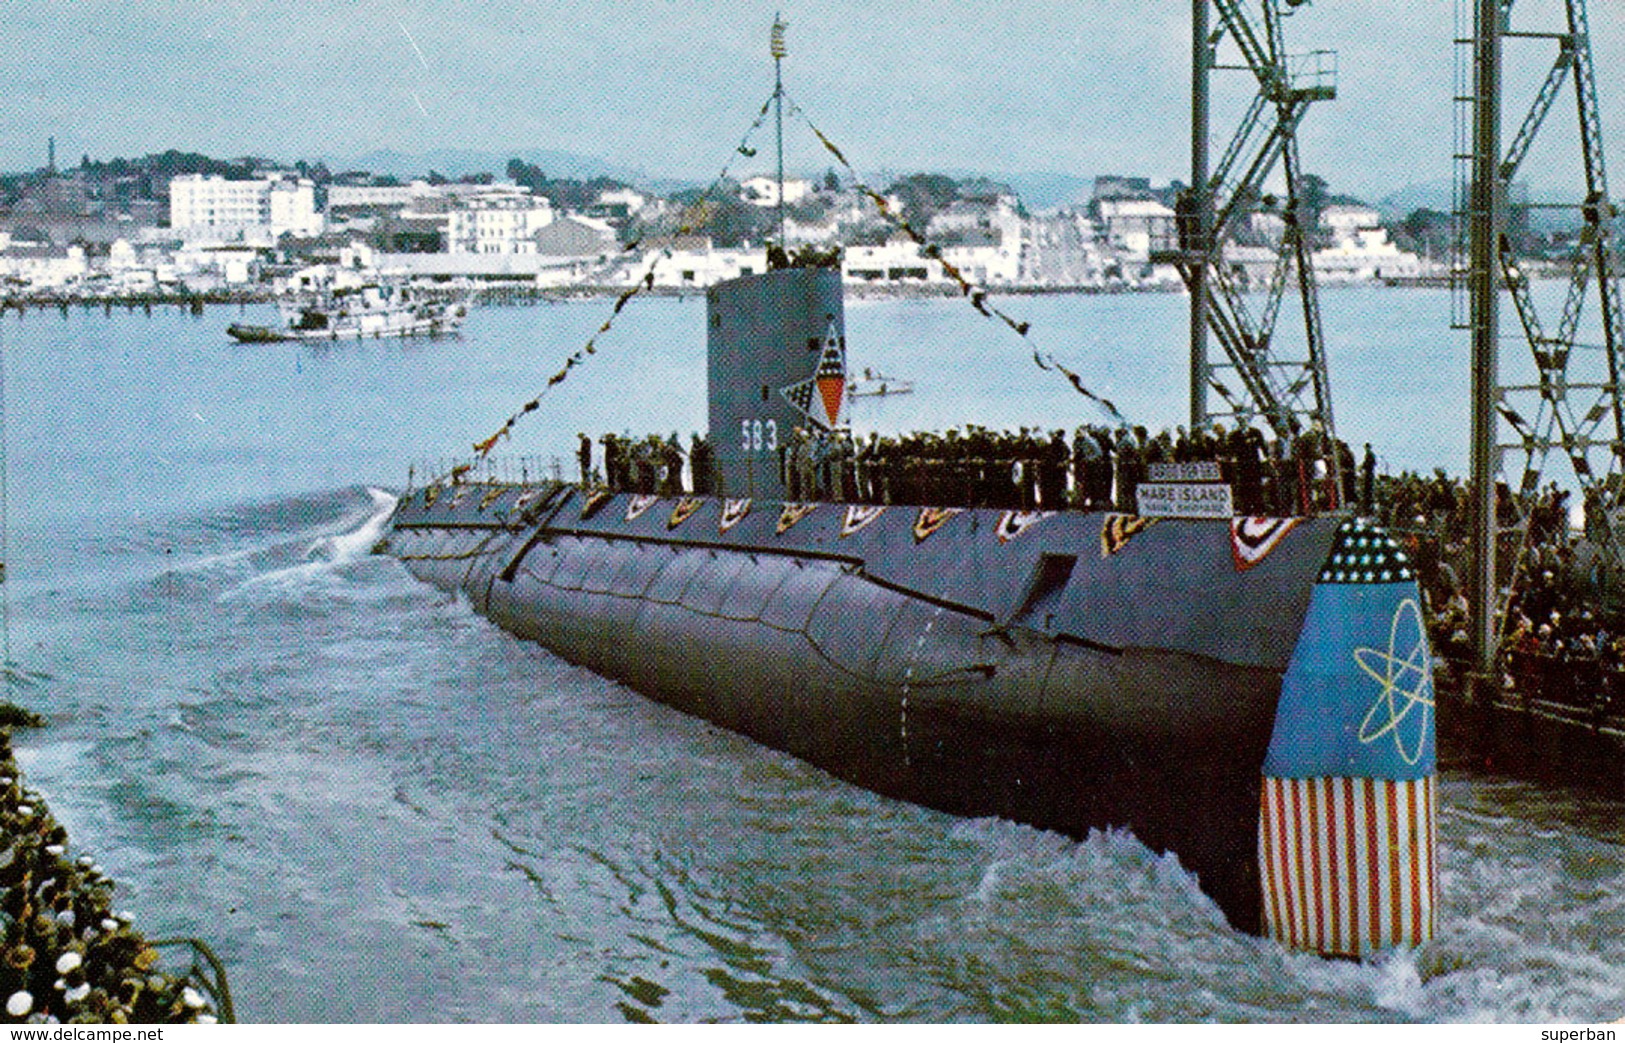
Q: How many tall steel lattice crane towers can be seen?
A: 2